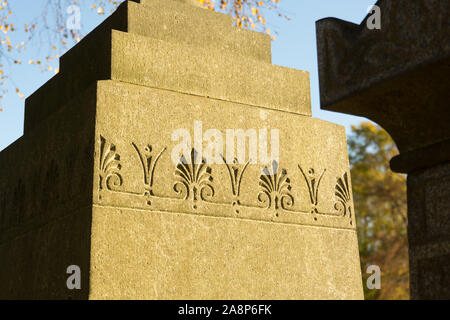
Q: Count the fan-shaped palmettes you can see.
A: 4